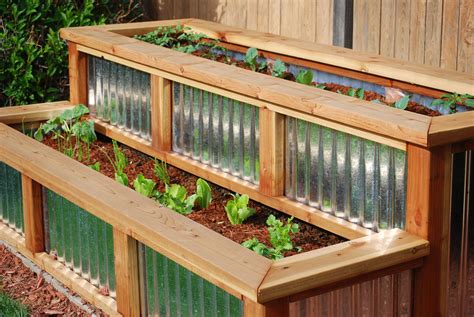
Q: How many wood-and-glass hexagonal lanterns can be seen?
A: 0